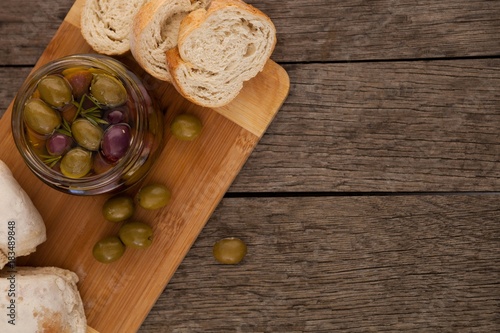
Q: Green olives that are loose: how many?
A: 6